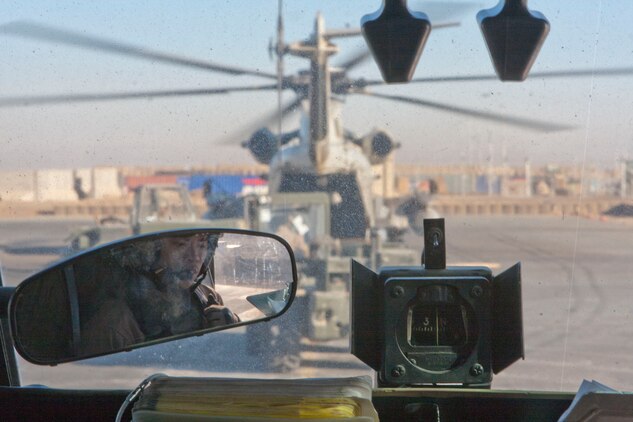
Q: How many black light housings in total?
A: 2